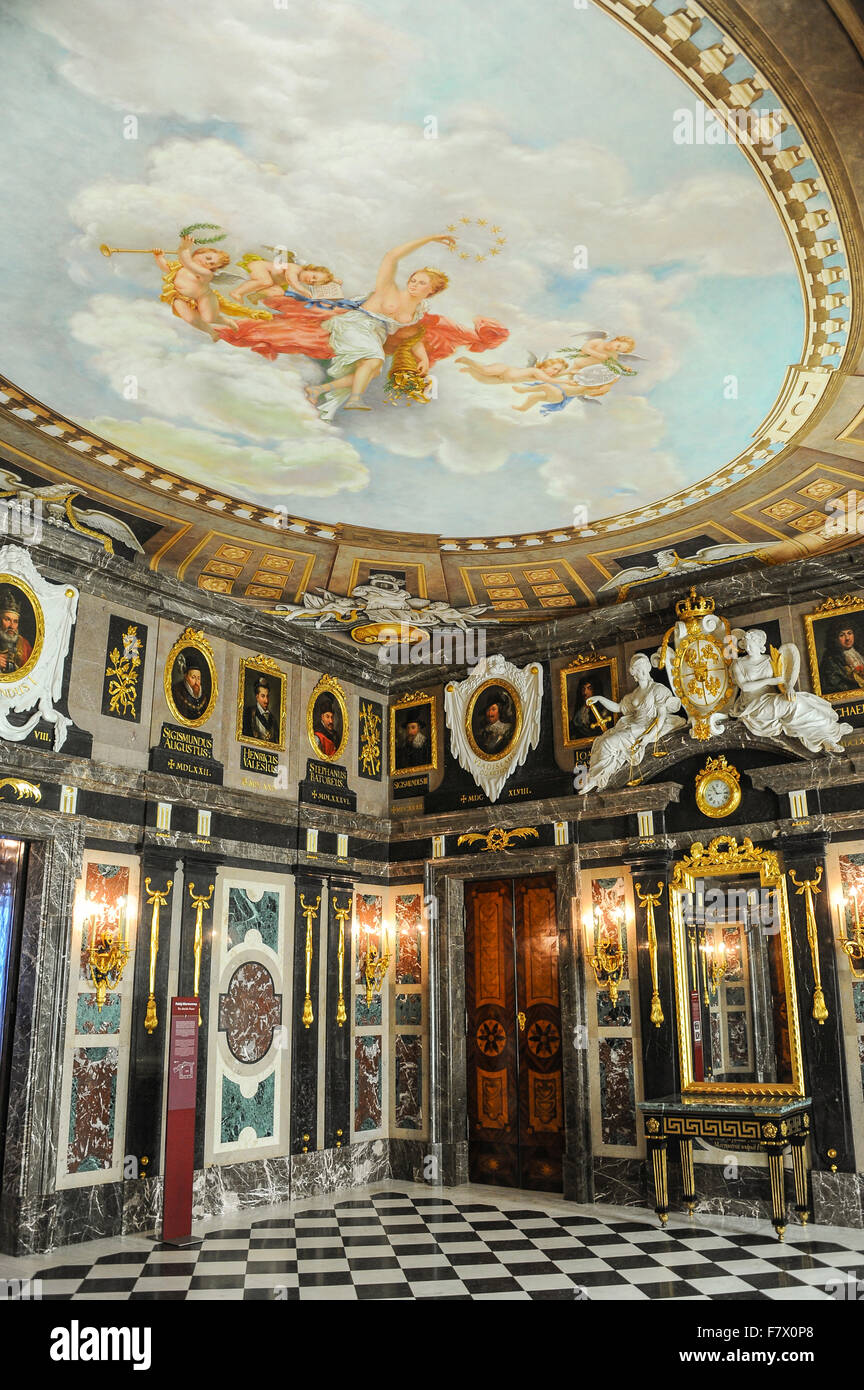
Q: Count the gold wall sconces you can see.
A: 4